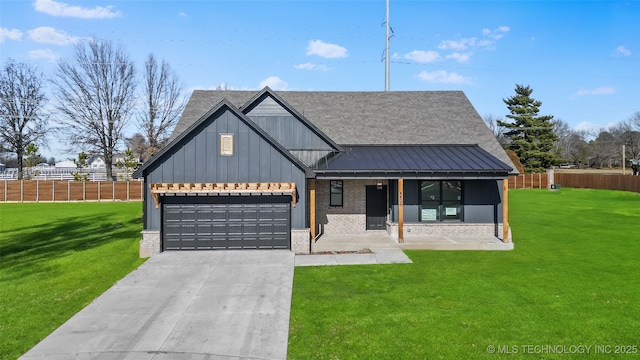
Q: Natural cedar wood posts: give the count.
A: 3